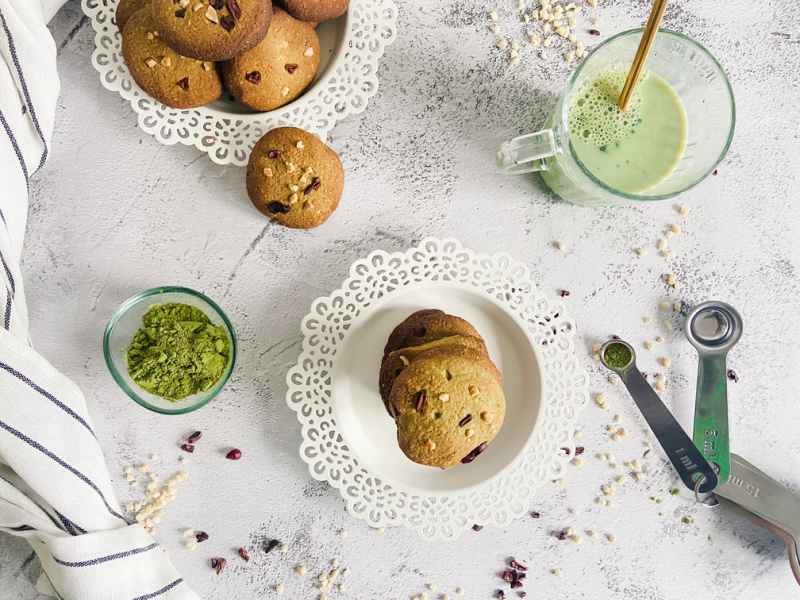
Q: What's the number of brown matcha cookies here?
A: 9